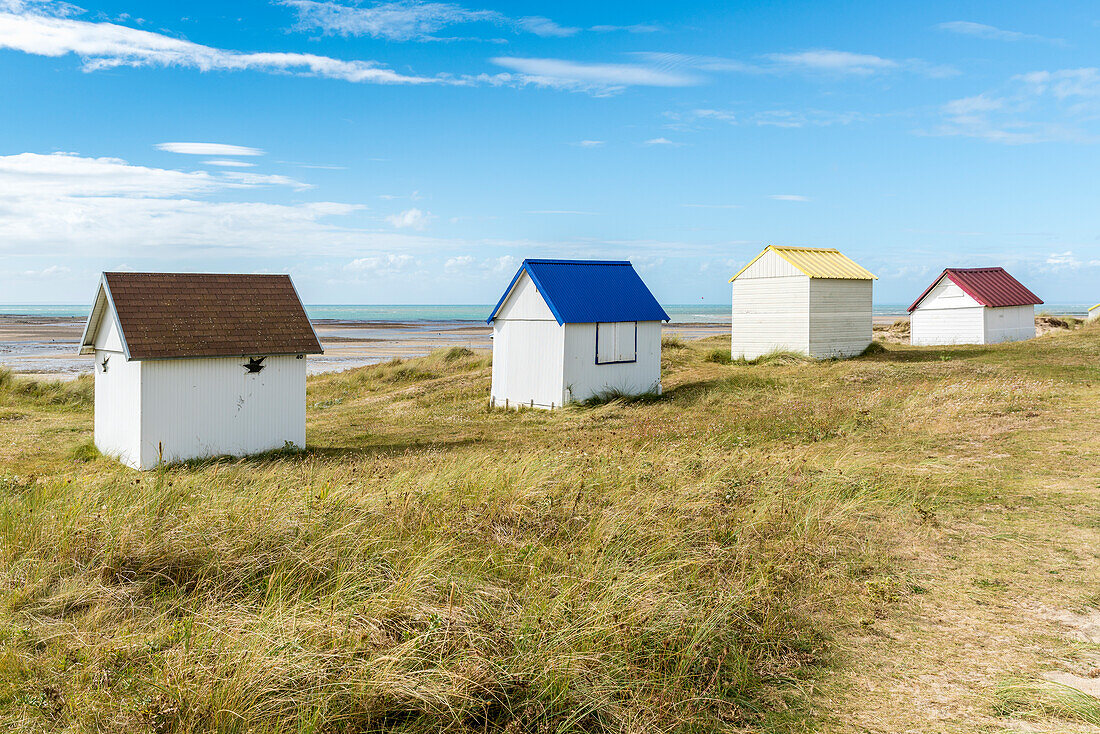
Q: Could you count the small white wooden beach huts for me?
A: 4